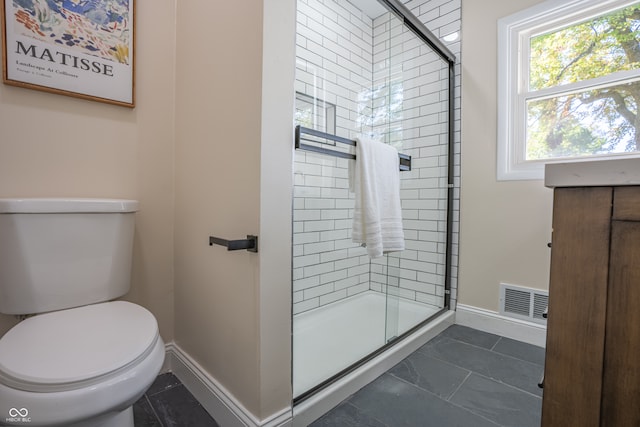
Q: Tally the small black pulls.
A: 3